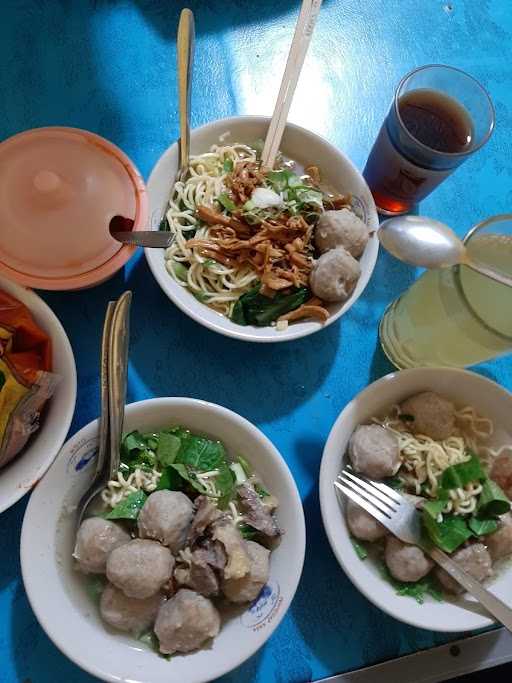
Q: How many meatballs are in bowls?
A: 15